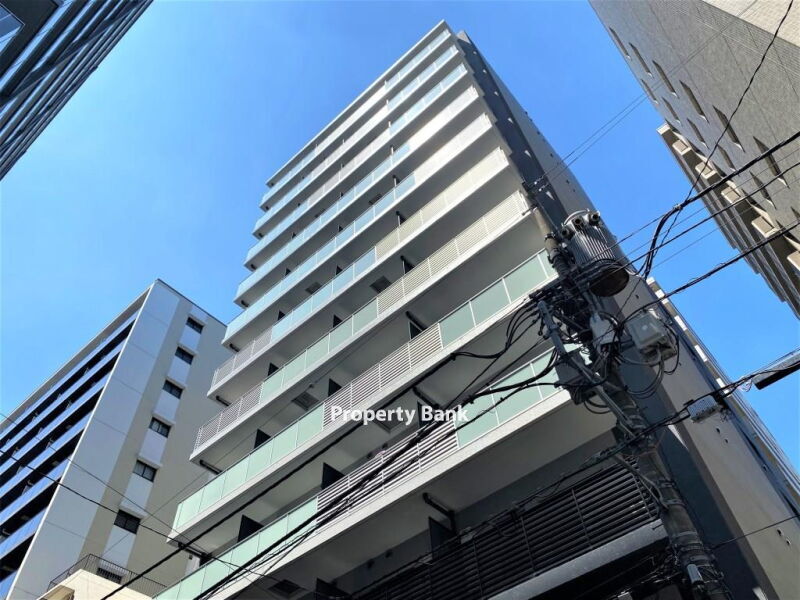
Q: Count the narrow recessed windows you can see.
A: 12